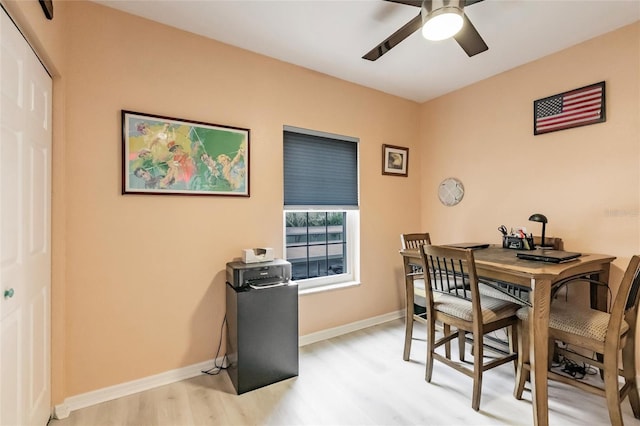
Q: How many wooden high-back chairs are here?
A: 4